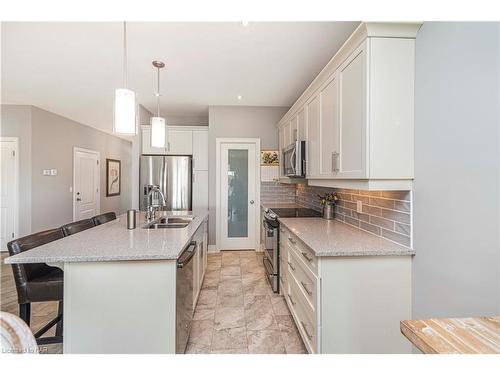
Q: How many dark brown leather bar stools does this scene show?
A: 3